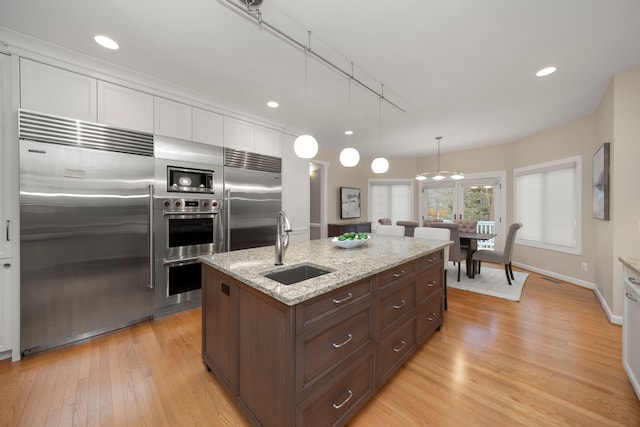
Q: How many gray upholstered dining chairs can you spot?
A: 6